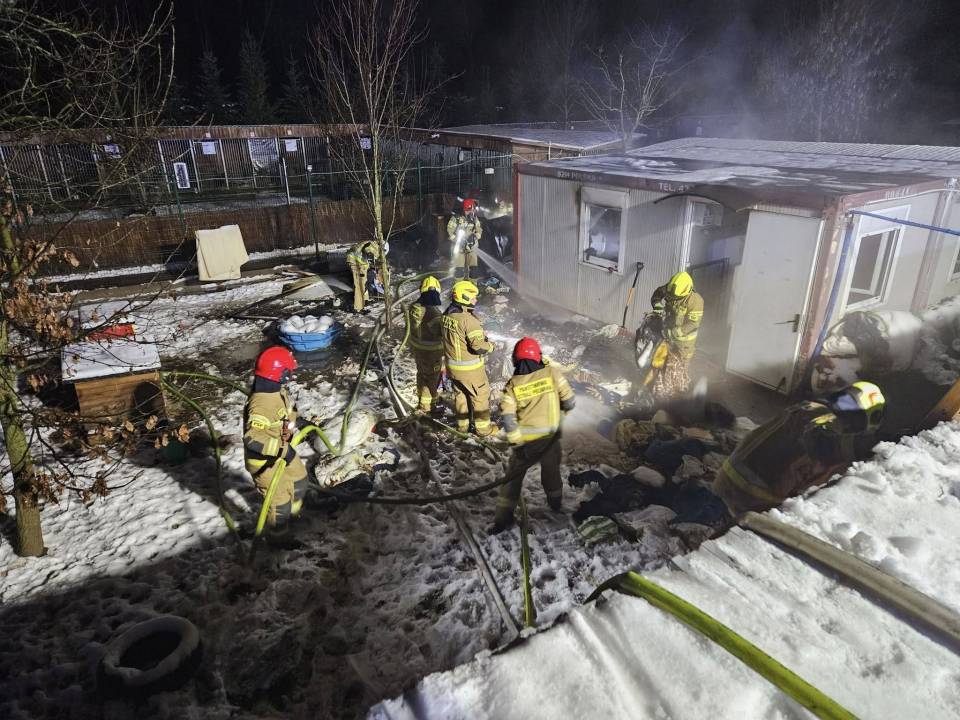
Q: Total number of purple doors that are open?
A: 0